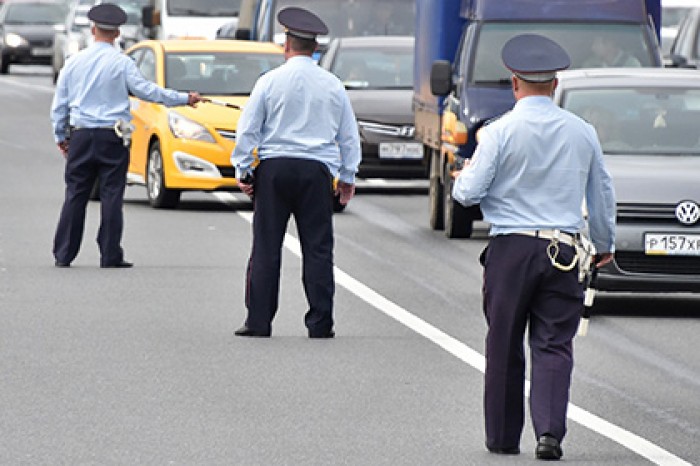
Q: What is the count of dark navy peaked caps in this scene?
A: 3